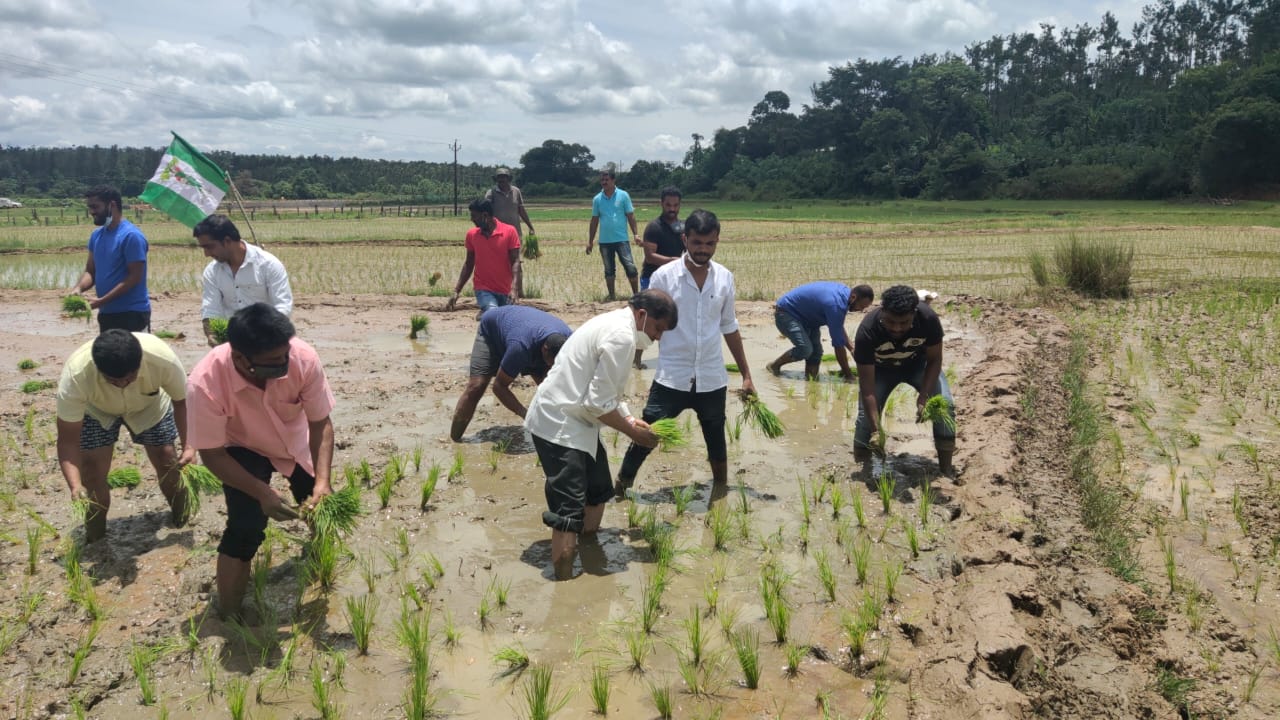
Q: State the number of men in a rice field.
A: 13